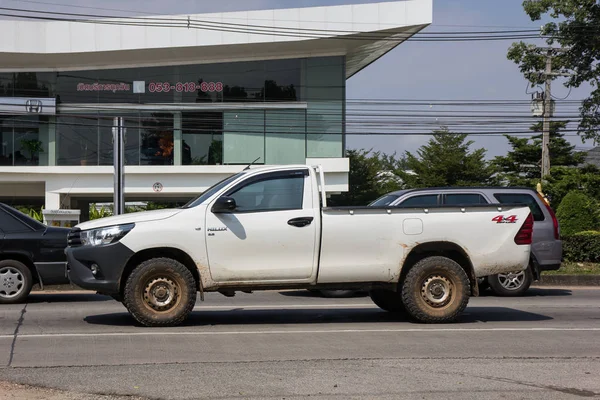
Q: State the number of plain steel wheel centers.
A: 2